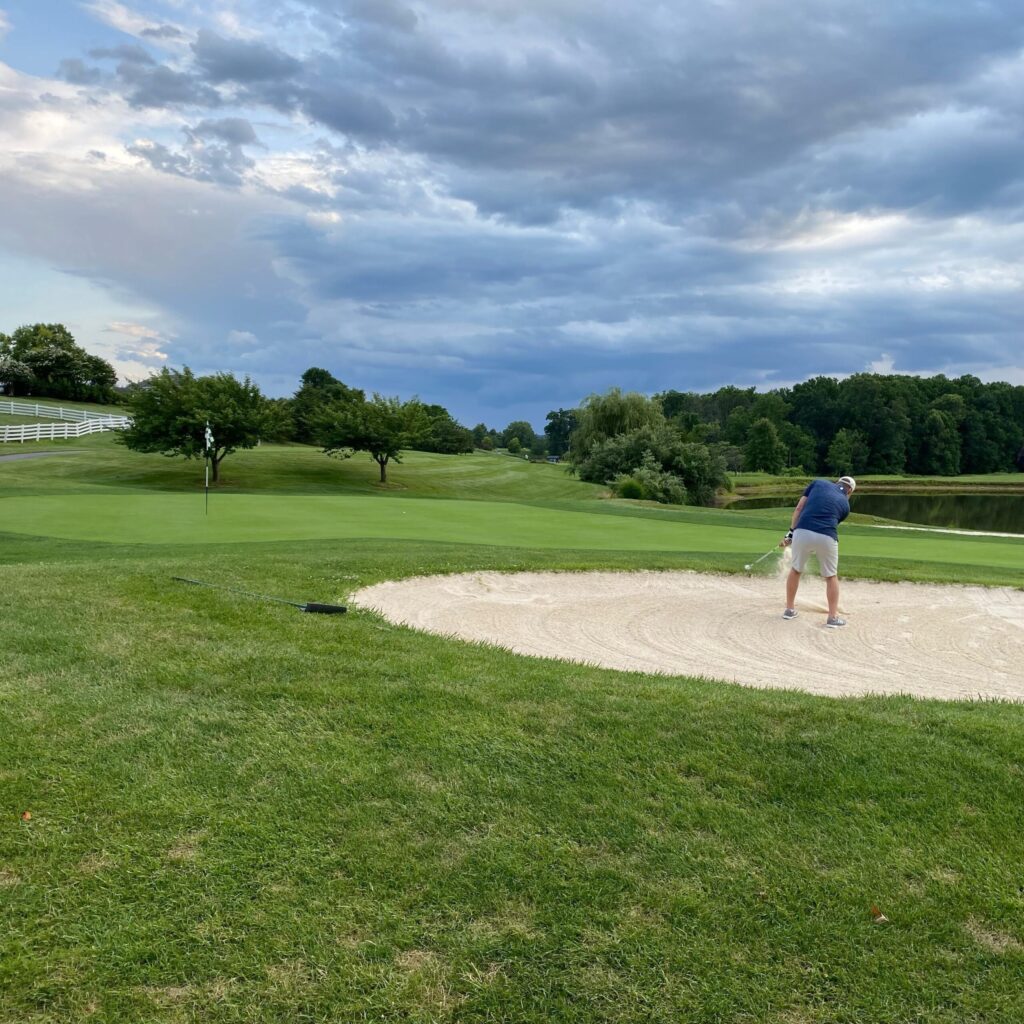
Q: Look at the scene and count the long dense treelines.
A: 1